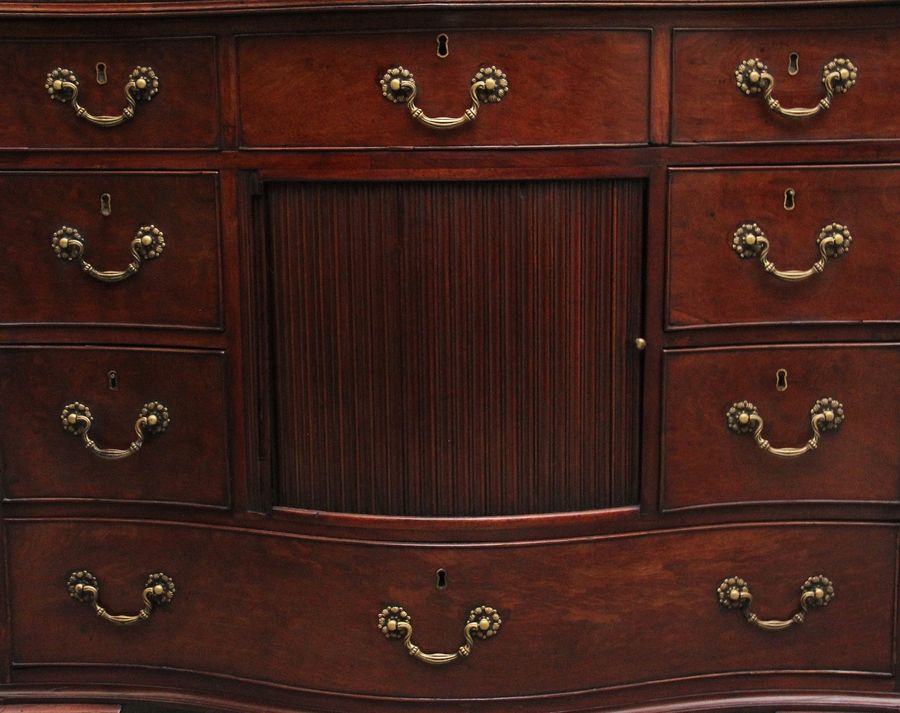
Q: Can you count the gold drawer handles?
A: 10